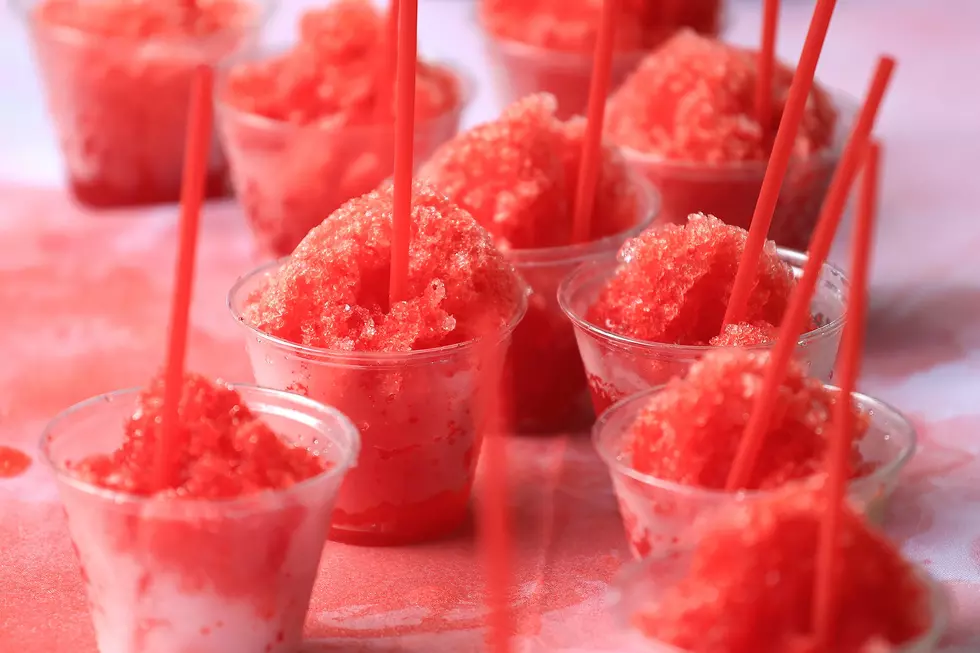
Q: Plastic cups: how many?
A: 10